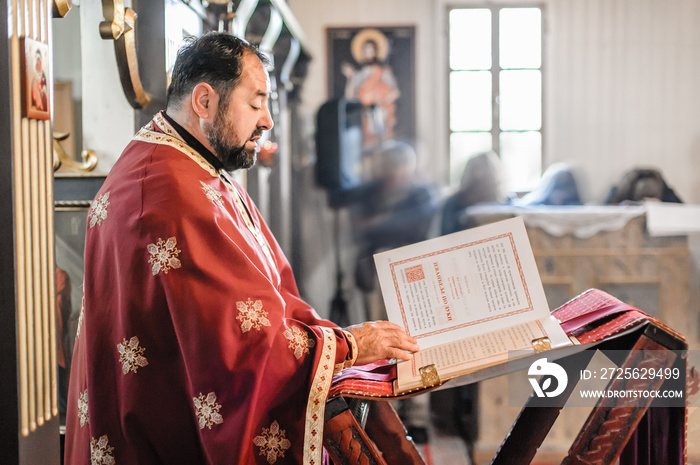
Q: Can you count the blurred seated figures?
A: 4